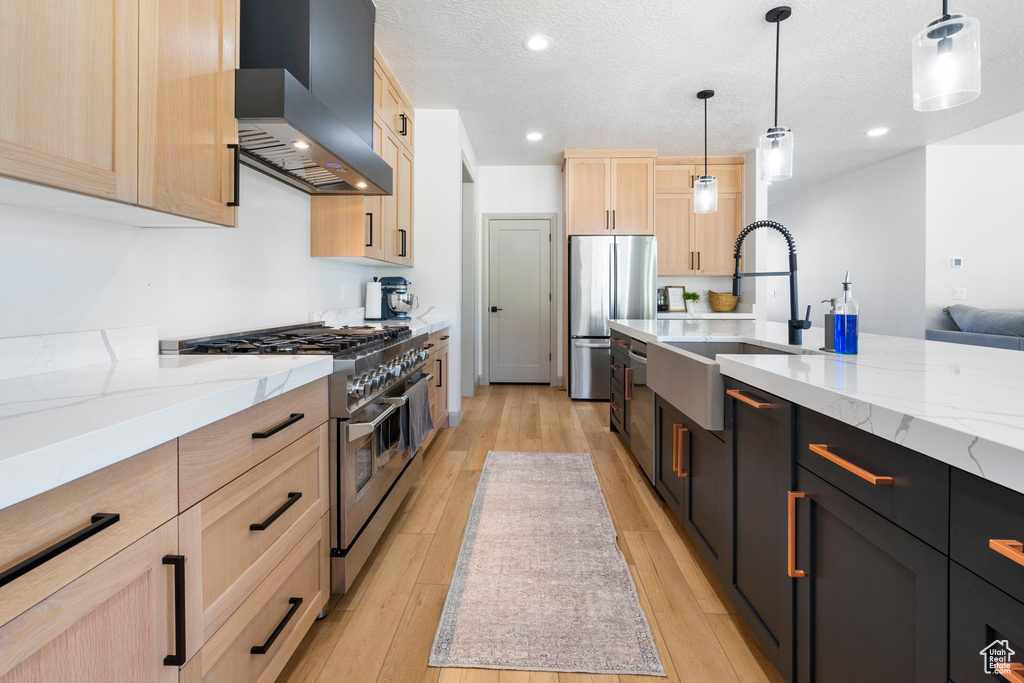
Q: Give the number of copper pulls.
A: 12